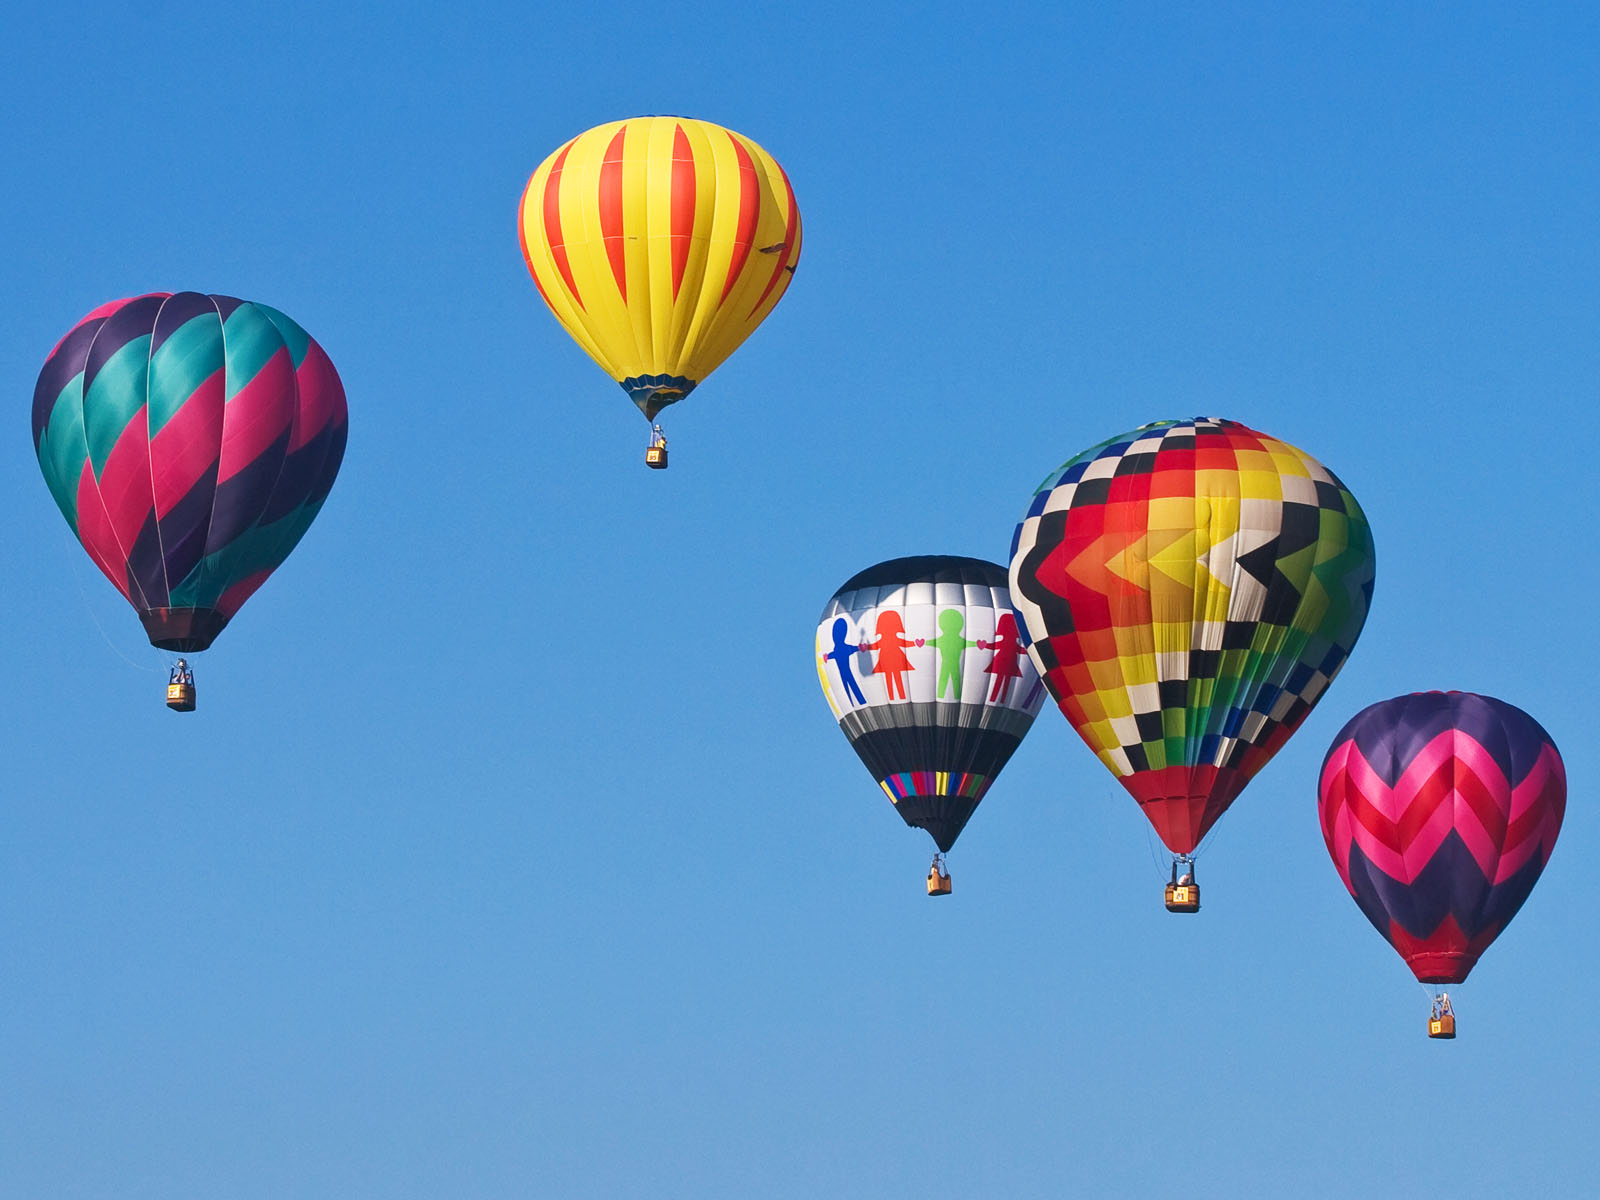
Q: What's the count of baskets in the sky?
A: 5